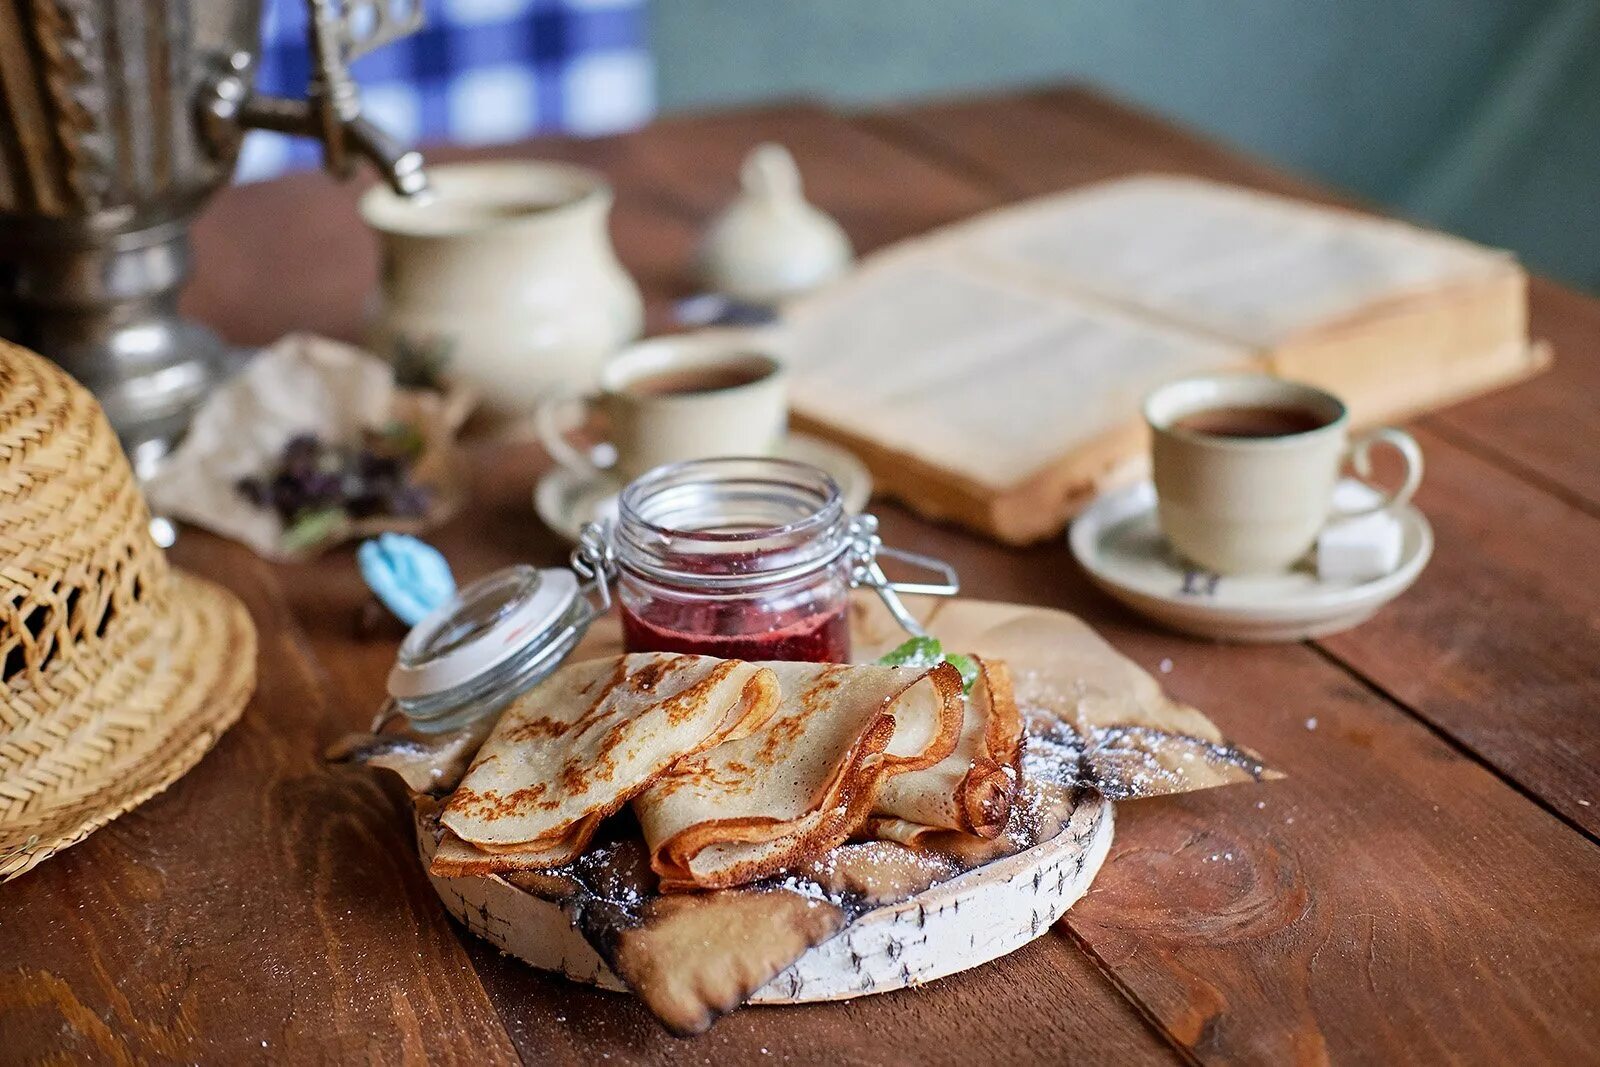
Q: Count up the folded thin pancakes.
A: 3